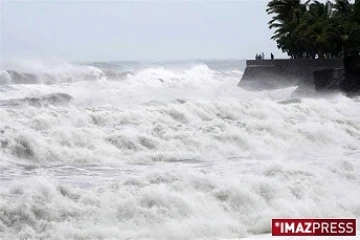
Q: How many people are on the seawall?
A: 4